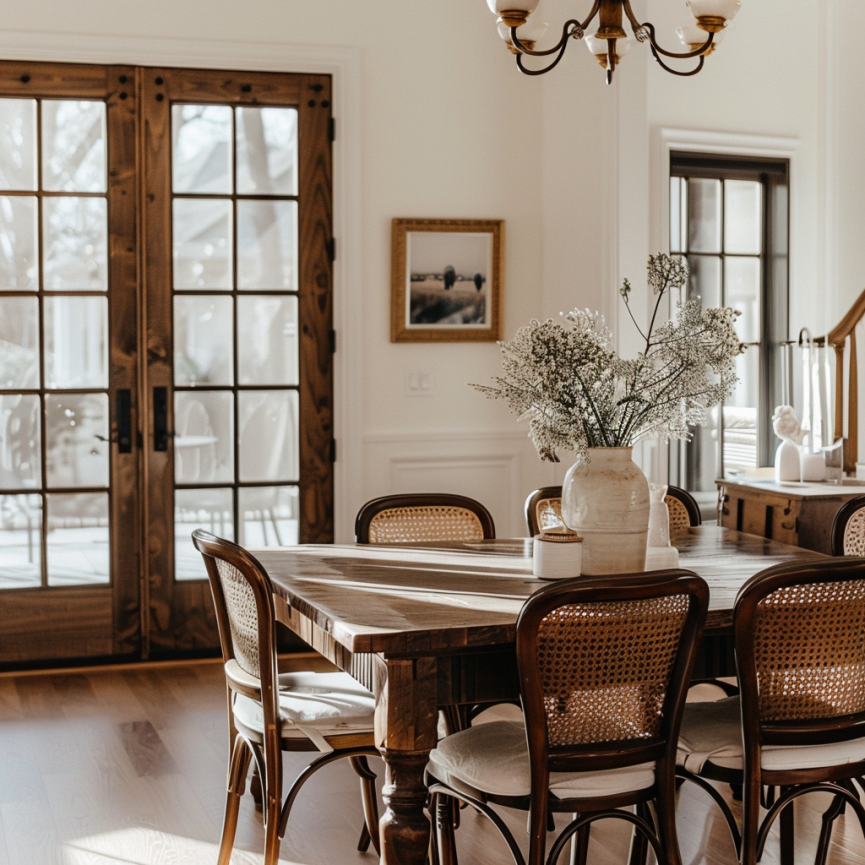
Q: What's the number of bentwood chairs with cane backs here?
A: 6